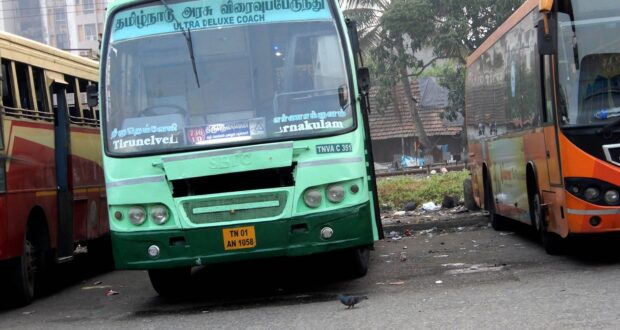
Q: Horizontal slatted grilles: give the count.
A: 1